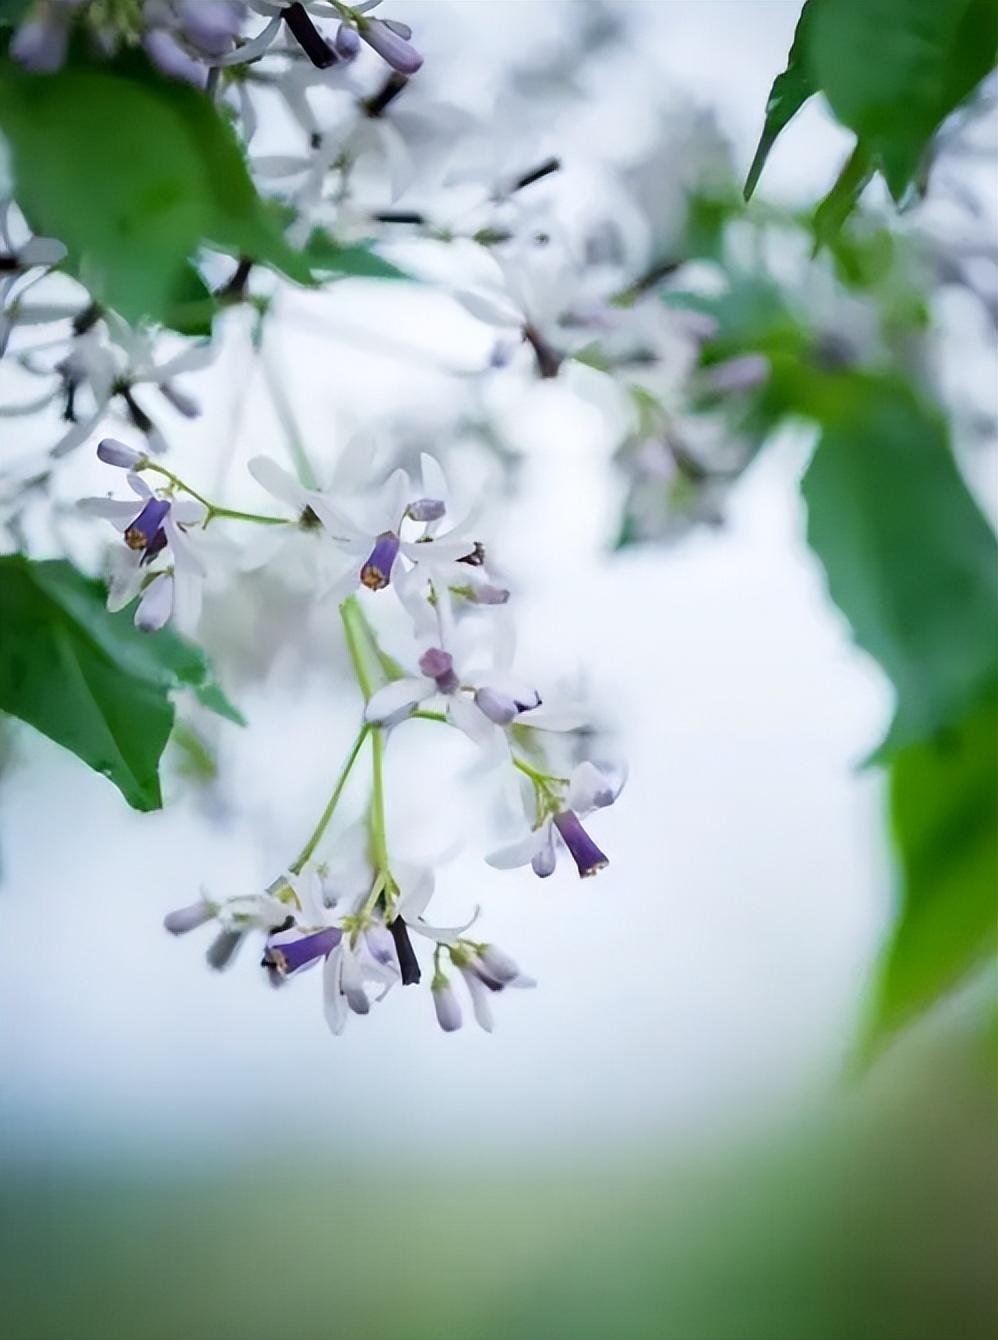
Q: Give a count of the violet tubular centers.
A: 4